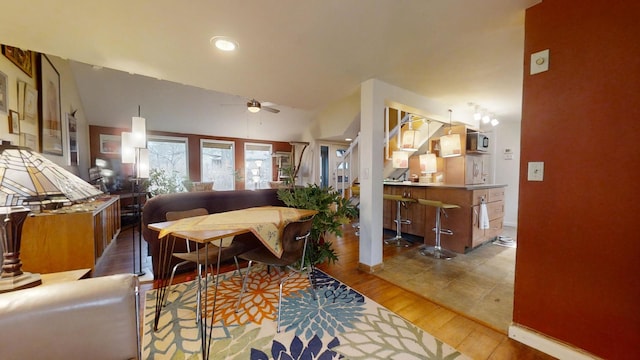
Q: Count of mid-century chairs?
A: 2